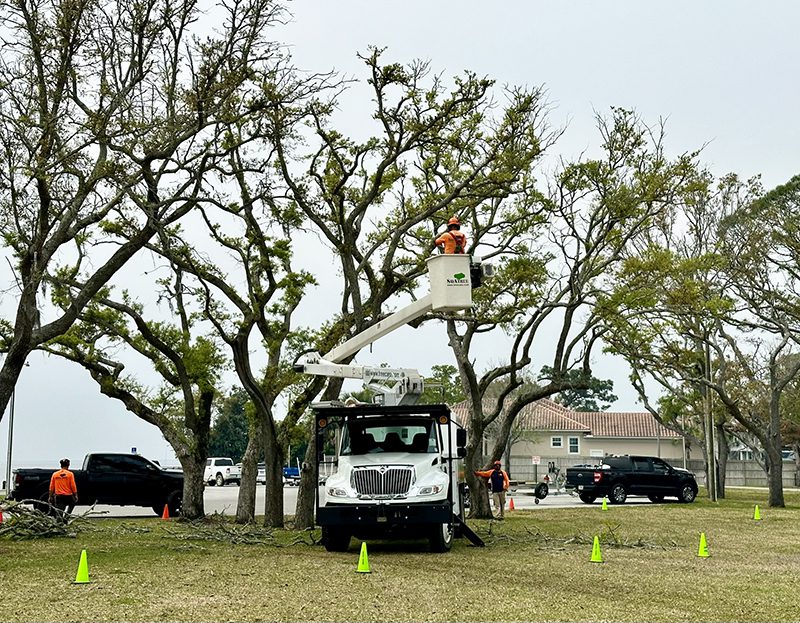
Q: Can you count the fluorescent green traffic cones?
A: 6